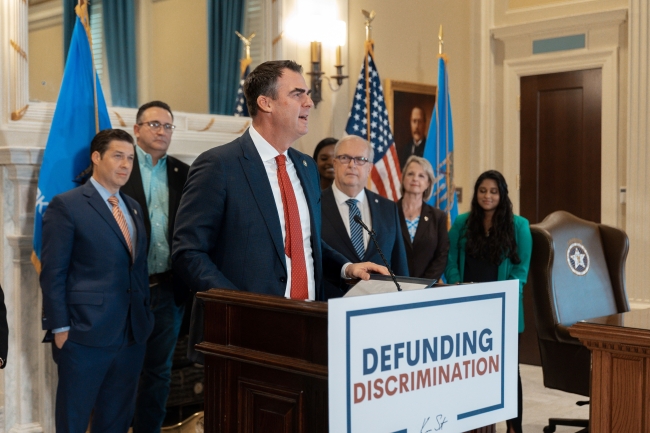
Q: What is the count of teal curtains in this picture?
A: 3